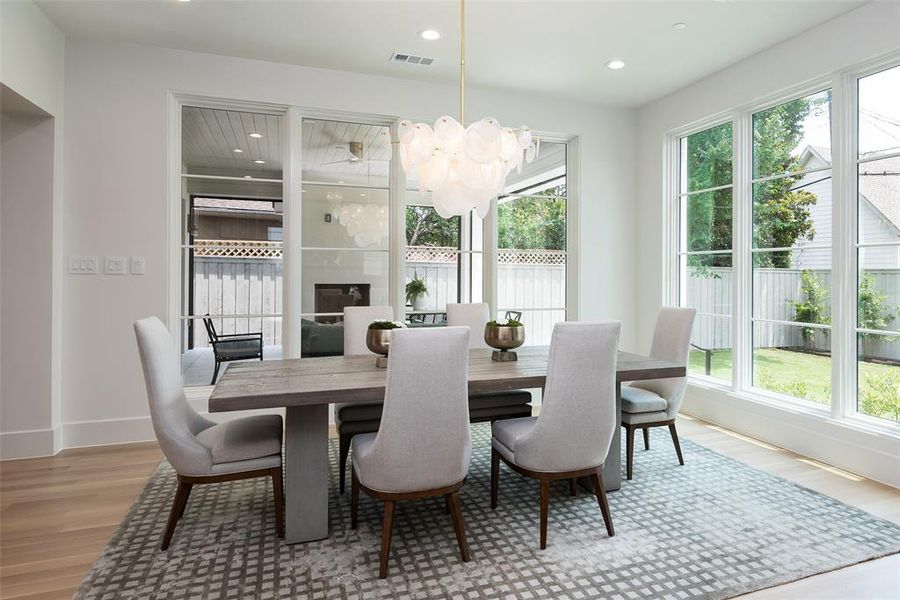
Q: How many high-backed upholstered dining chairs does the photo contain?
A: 6